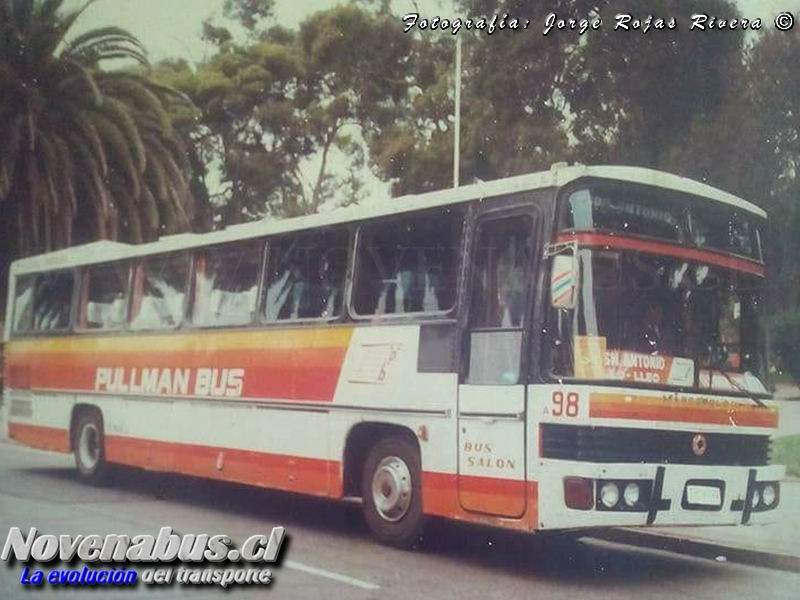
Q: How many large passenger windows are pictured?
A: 6